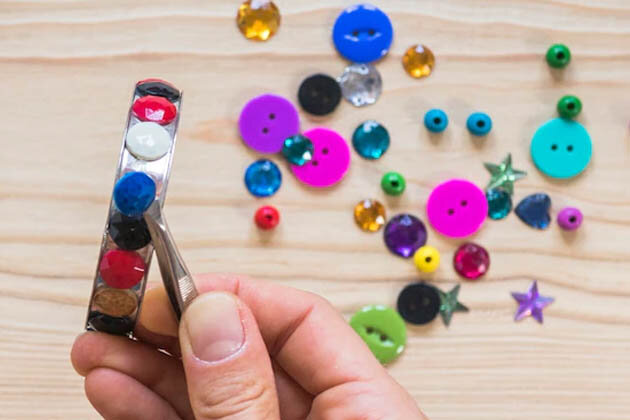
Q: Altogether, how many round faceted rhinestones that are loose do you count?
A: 10